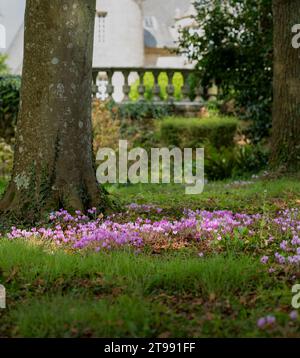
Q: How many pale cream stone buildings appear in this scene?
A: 1